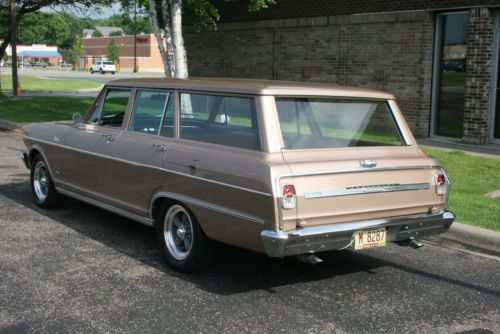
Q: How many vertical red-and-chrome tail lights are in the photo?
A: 2